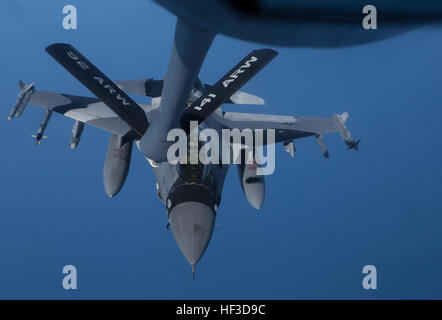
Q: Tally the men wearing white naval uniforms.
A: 0